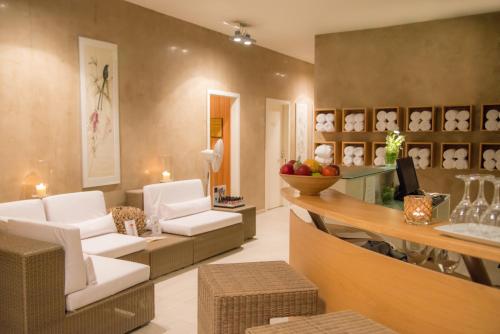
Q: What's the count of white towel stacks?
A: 12